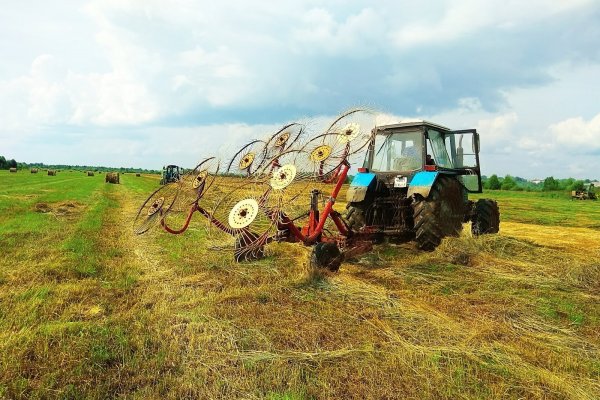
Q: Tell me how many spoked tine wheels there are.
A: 8